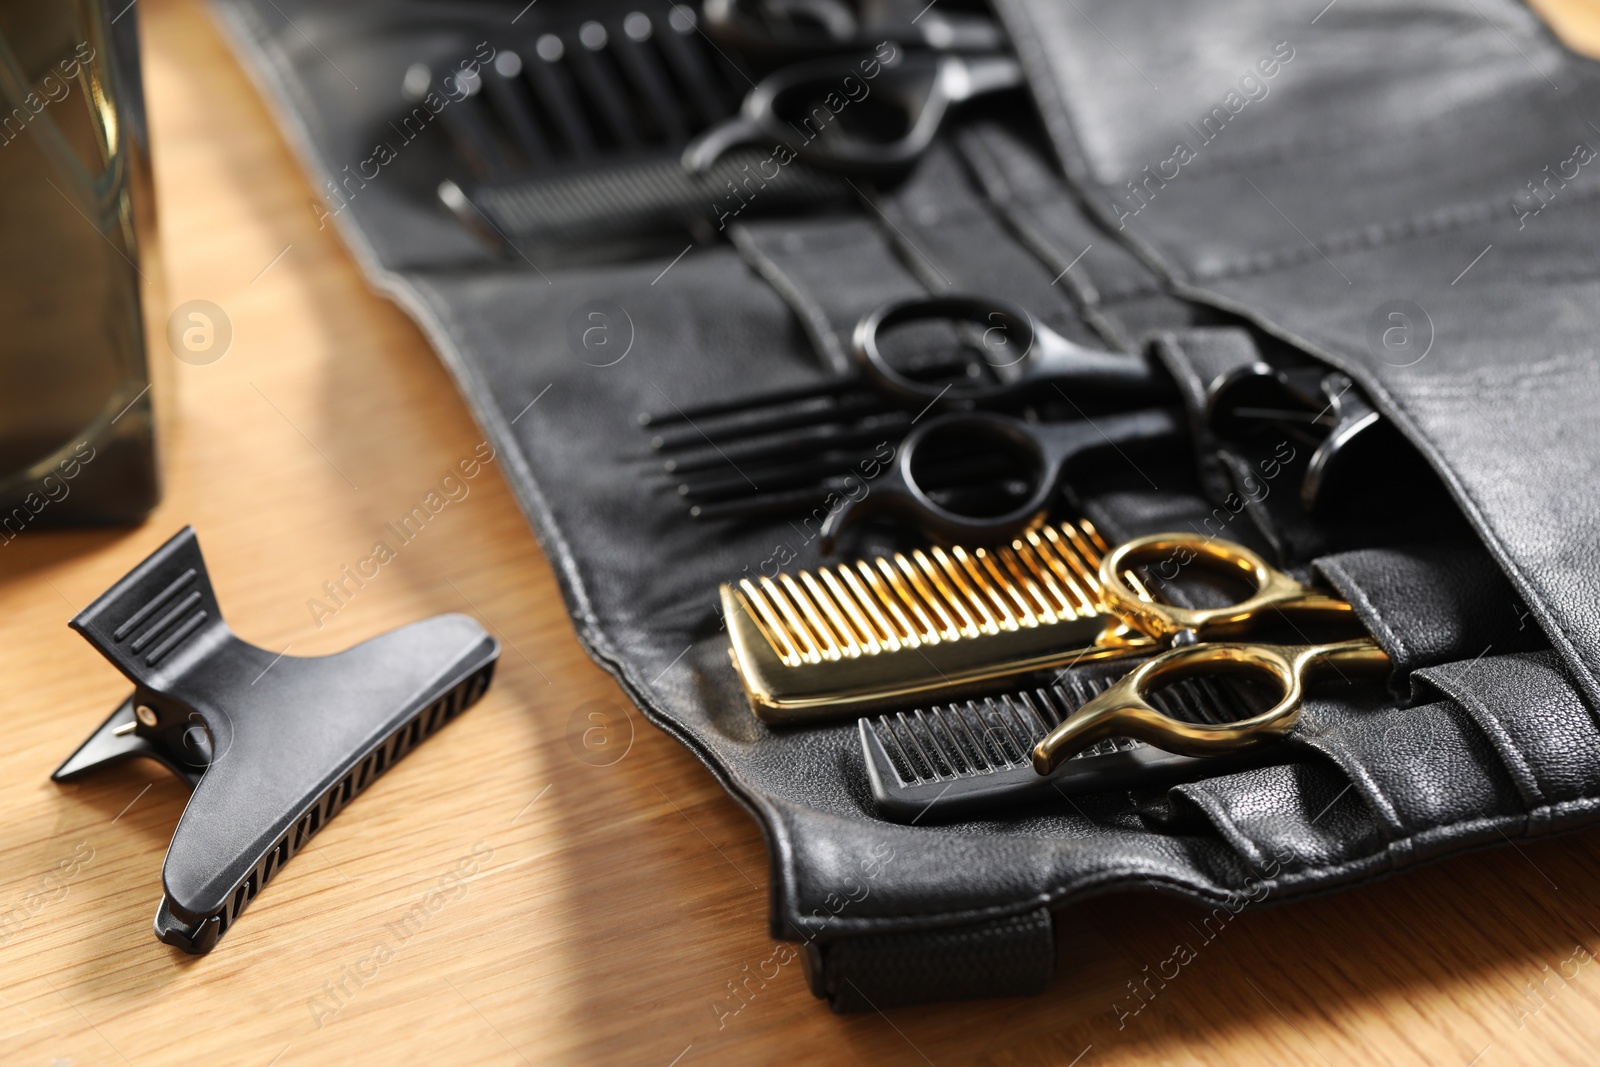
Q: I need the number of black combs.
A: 4